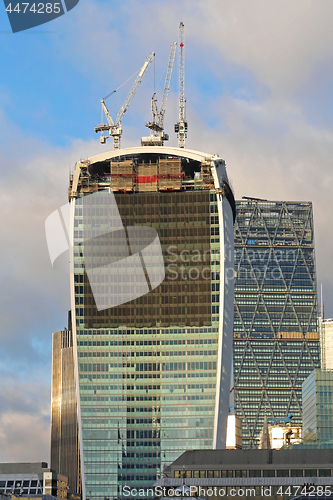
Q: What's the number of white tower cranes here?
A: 3